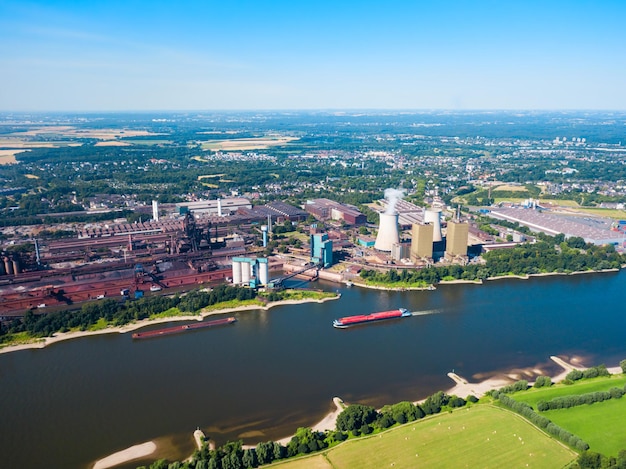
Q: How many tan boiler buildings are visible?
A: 2